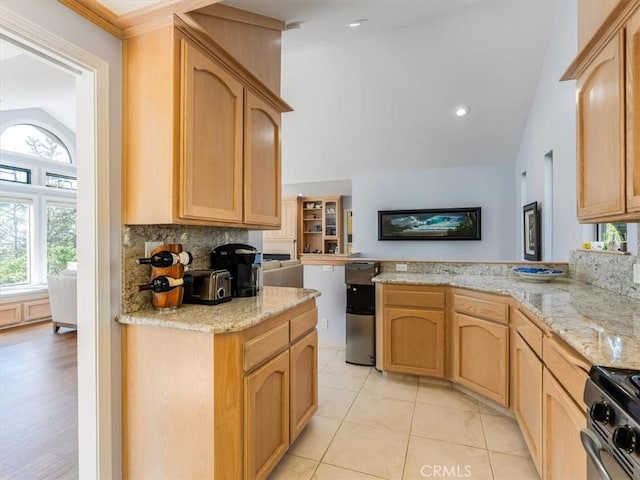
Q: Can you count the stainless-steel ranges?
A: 1